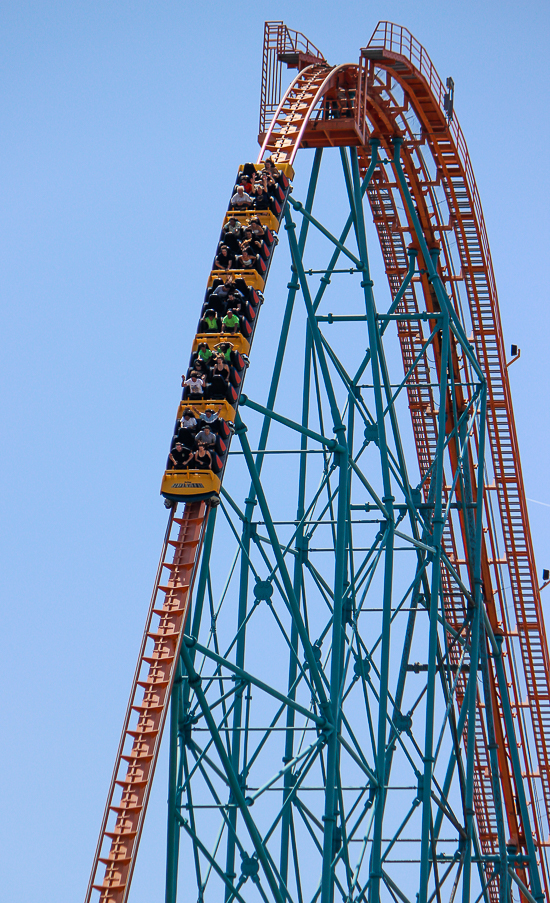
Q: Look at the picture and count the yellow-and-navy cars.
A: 5